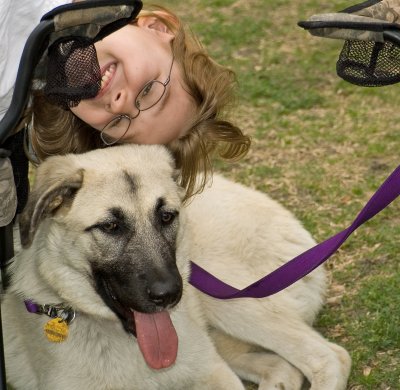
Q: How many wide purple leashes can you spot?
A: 1